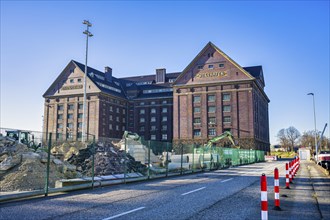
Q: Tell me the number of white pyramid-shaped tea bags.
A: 0